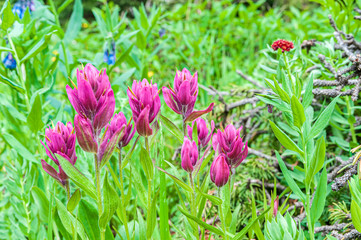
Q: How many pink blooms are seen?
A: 9